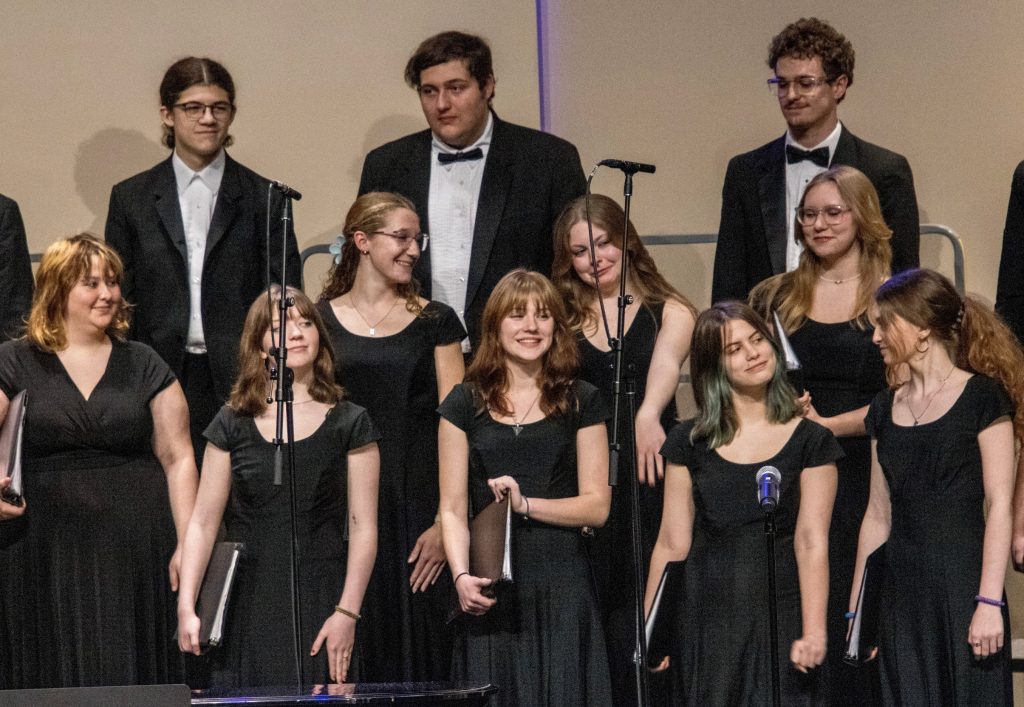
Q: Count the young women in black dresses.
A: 8